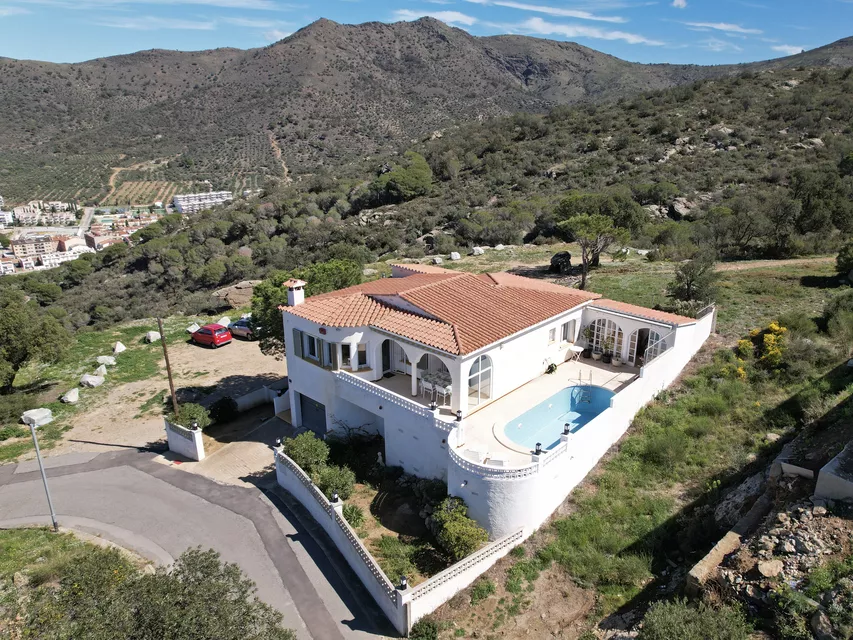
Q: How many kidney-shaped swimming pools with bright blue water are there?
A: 1